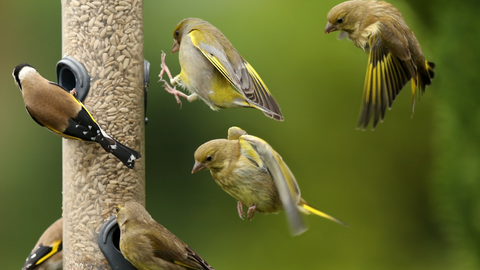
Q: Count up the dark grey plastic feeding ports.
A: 3